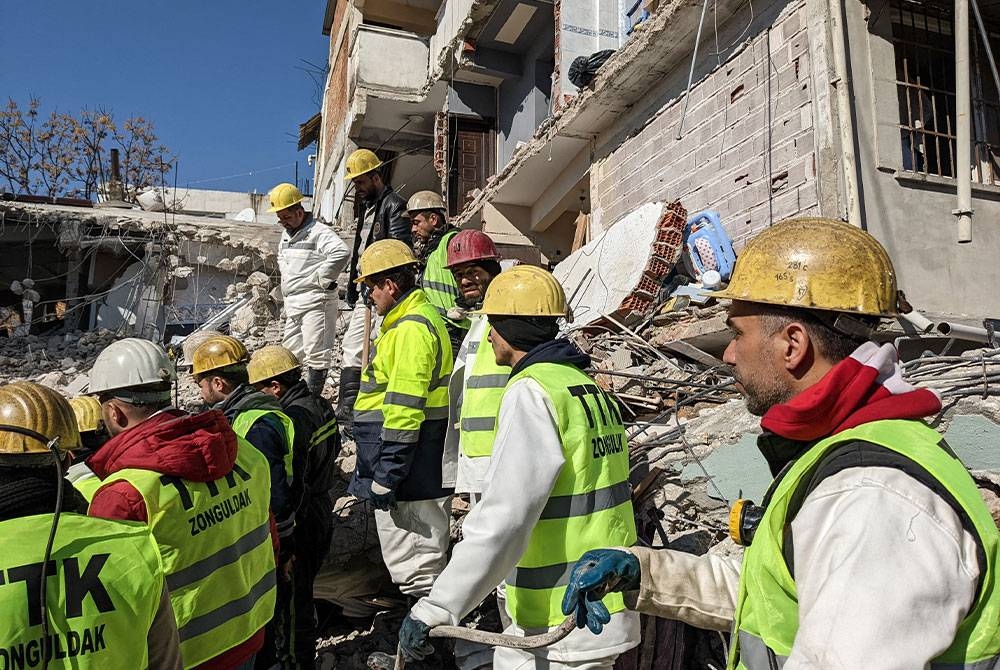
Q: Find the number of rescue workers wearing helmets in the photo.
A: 13